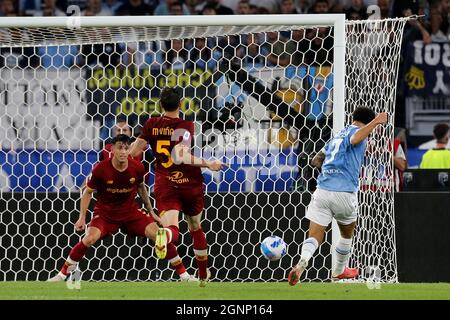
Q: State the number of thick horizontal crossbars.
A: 1